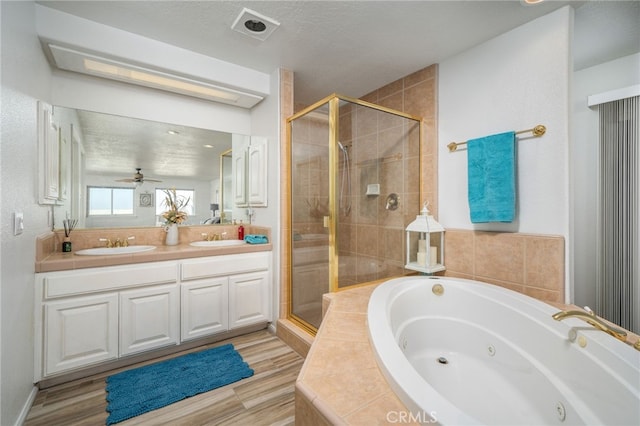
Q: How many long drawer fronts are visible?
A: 2